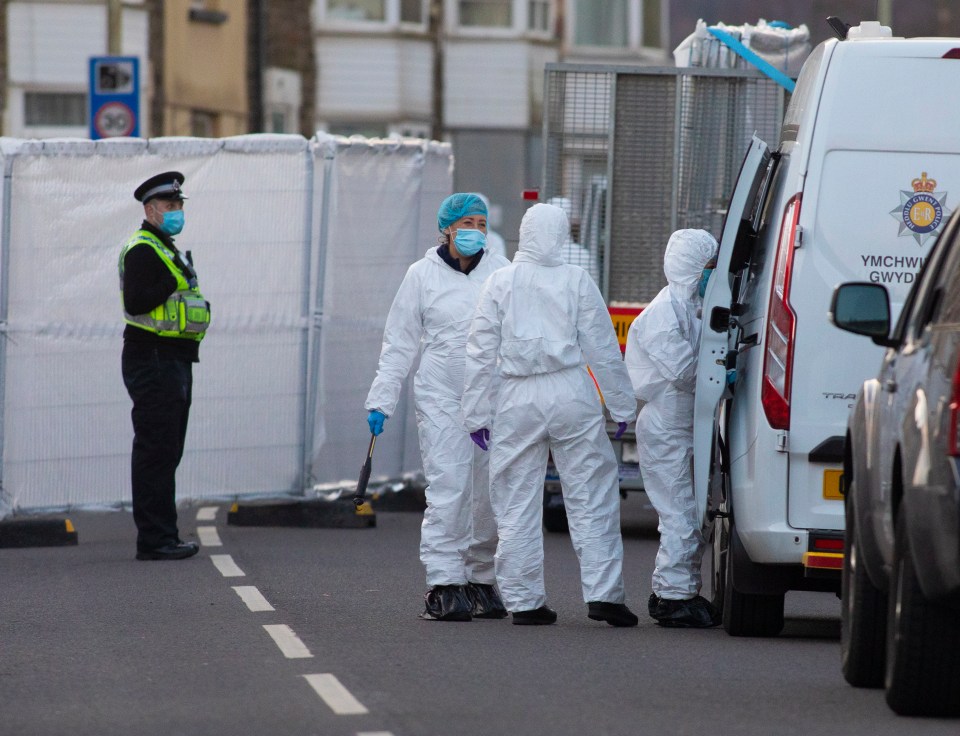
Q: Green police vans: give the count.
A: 0